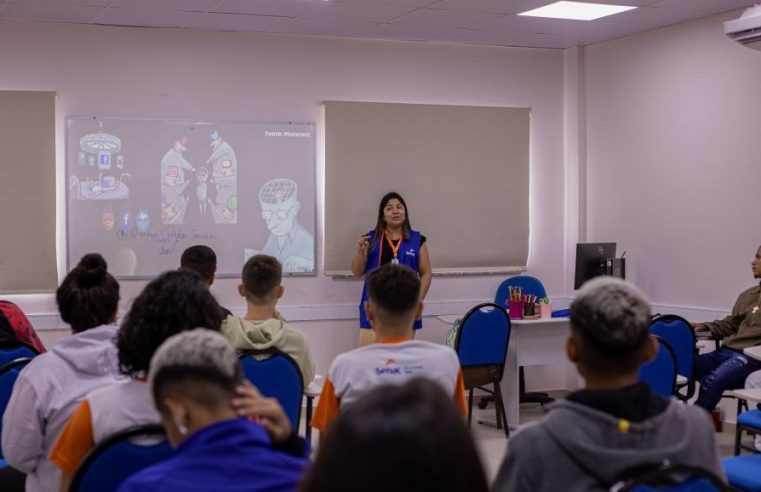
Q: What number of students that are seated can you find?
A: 9